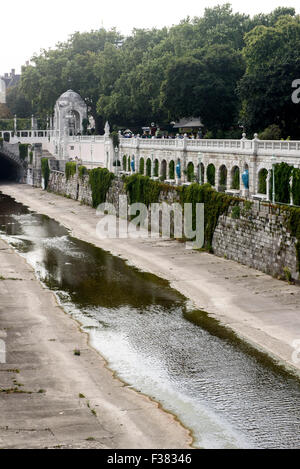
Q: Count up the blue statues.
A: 3